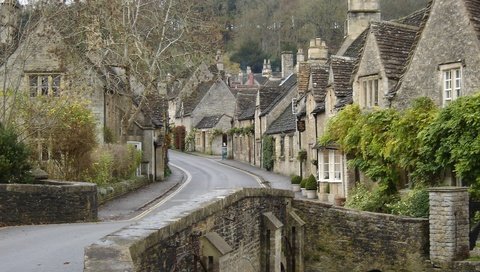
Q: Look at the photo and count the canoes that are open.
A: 0